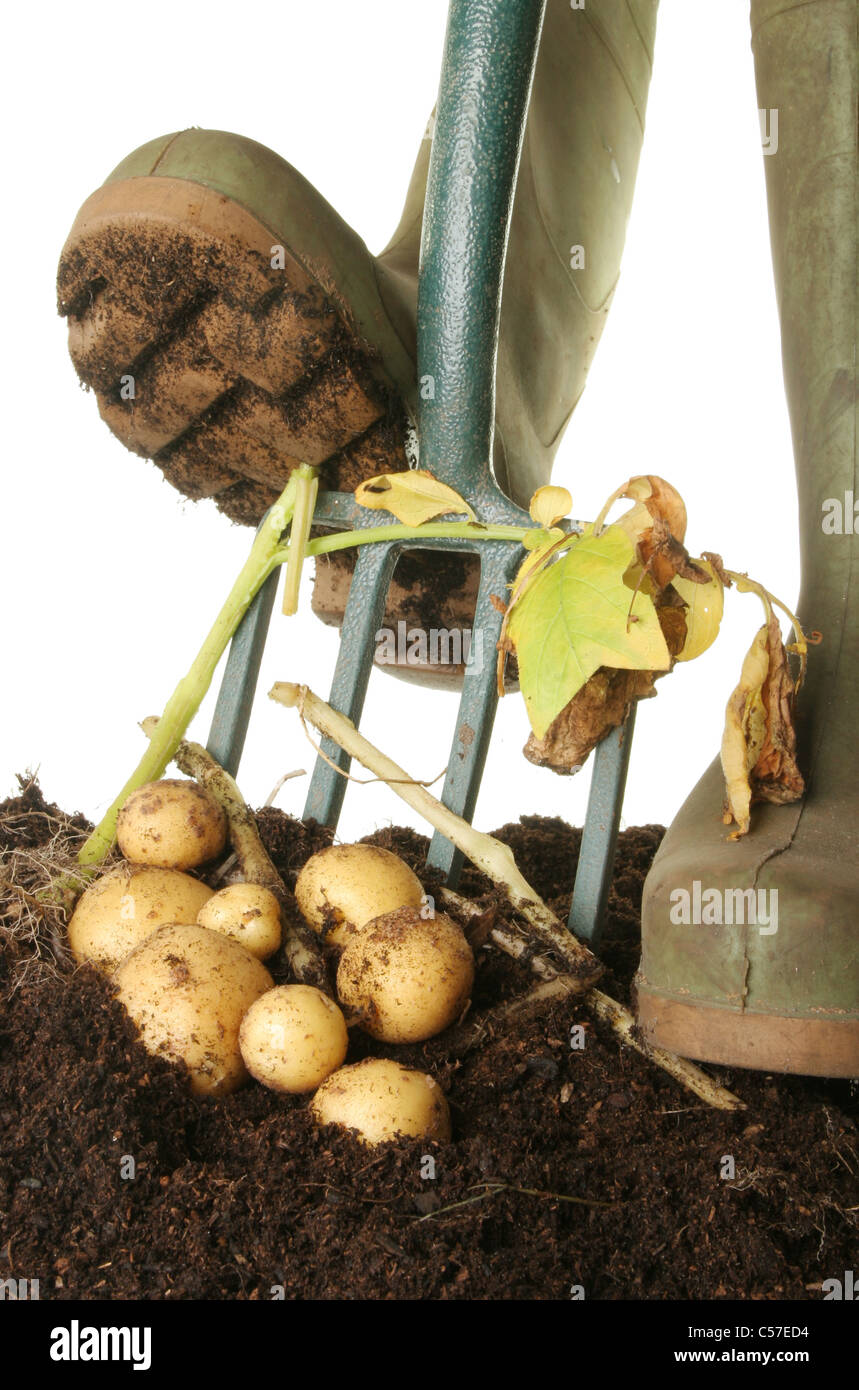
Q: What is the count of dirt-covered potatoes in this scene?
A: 8